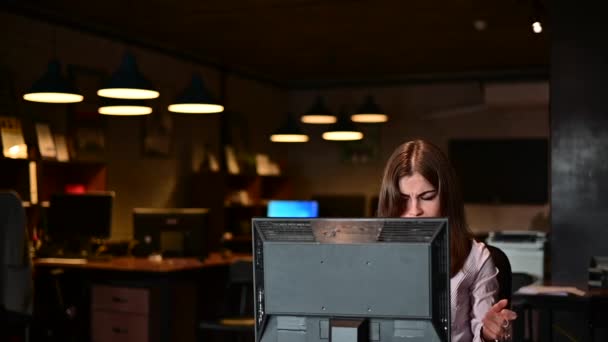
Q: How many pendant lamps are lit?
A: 8